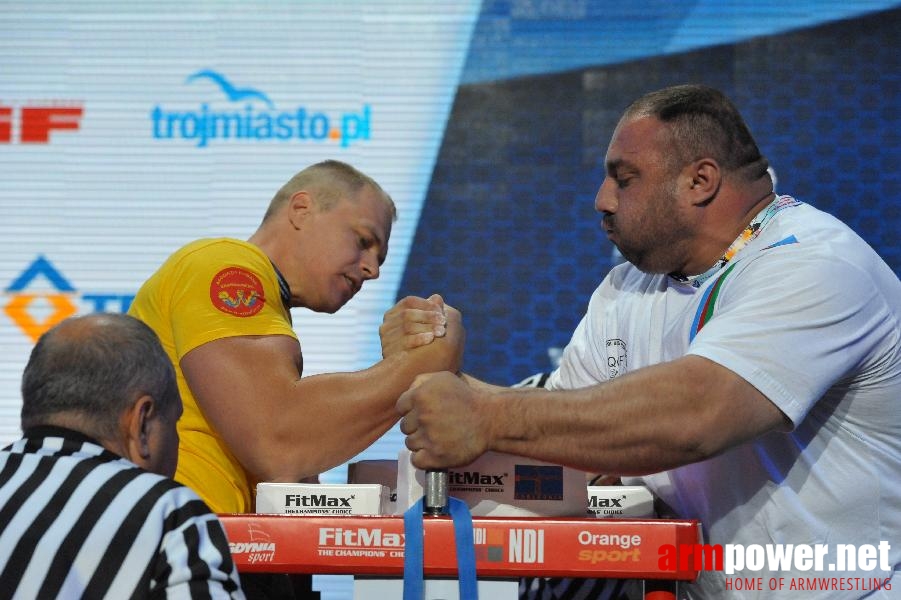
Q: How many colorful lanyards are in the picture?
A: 1